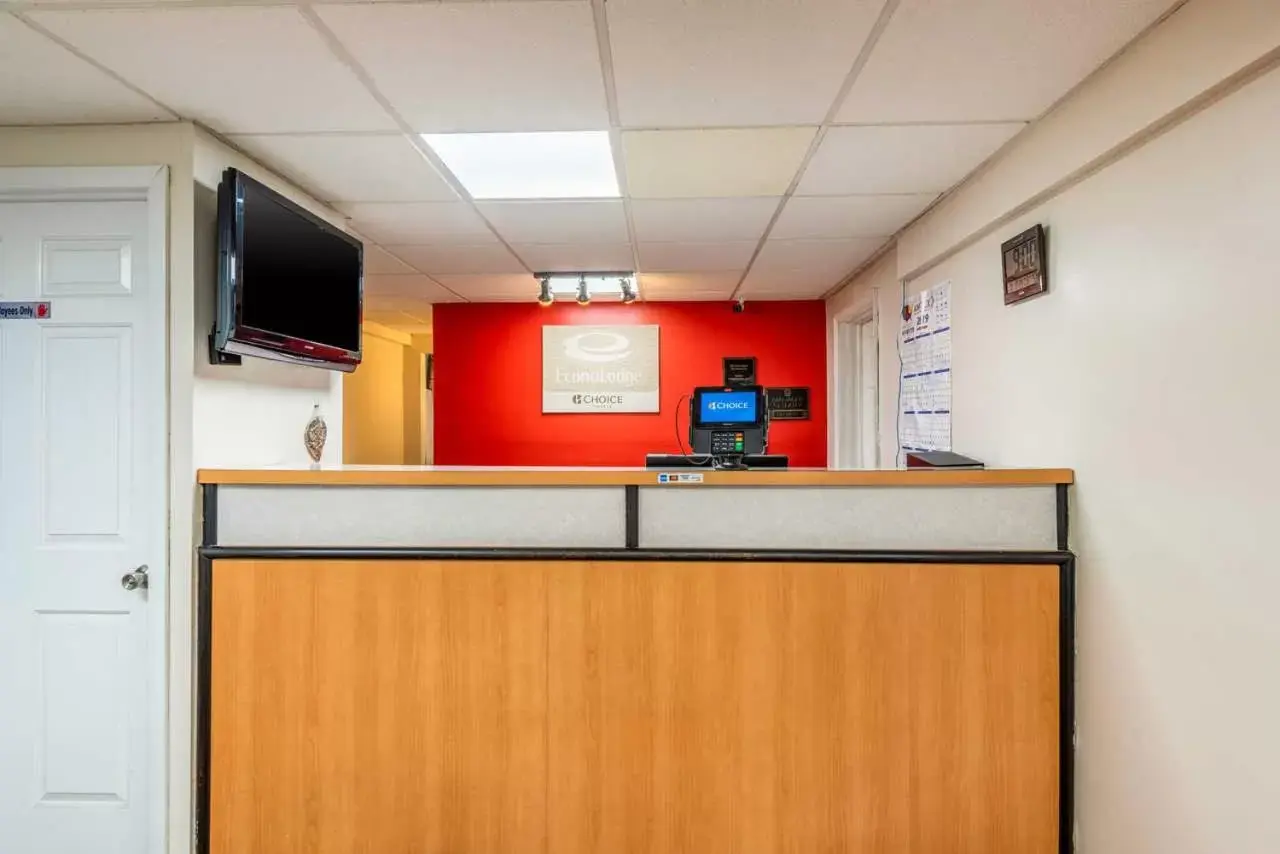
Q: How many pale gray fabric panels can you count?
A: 2